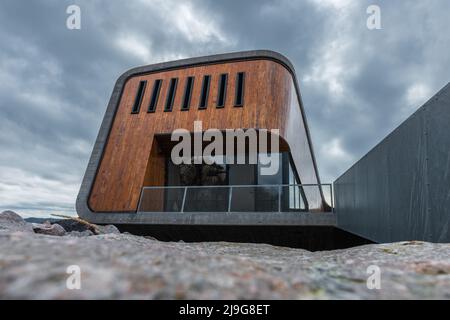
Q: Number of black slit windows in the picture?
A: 7